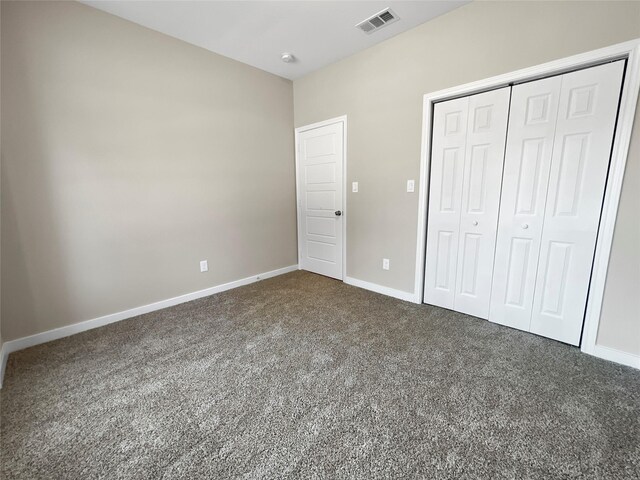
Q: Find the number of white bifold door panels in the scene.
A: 4